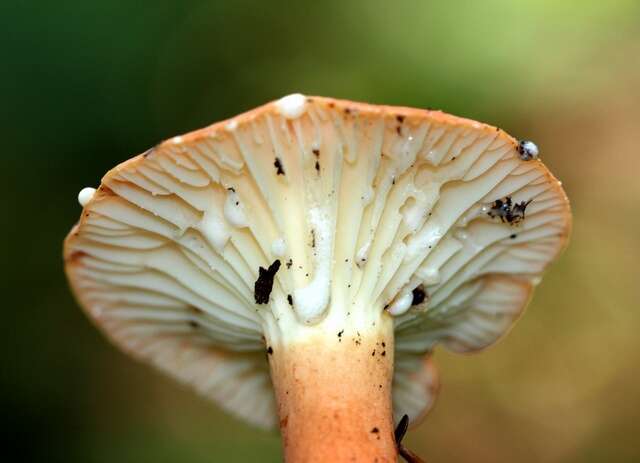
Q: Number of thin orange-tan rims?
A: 1